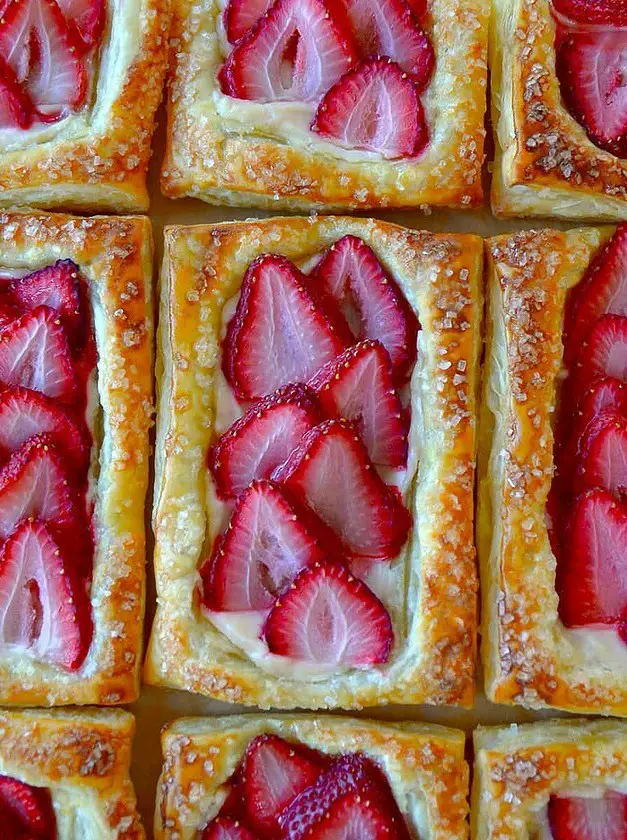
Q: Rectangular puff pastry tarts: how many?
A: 9